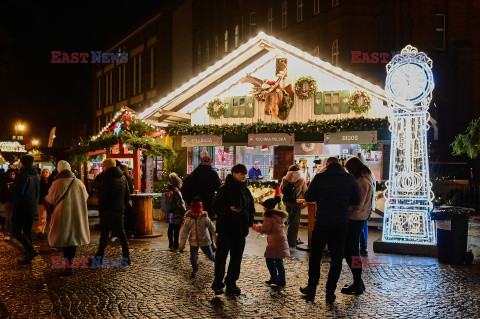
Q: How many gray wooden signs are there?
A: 3